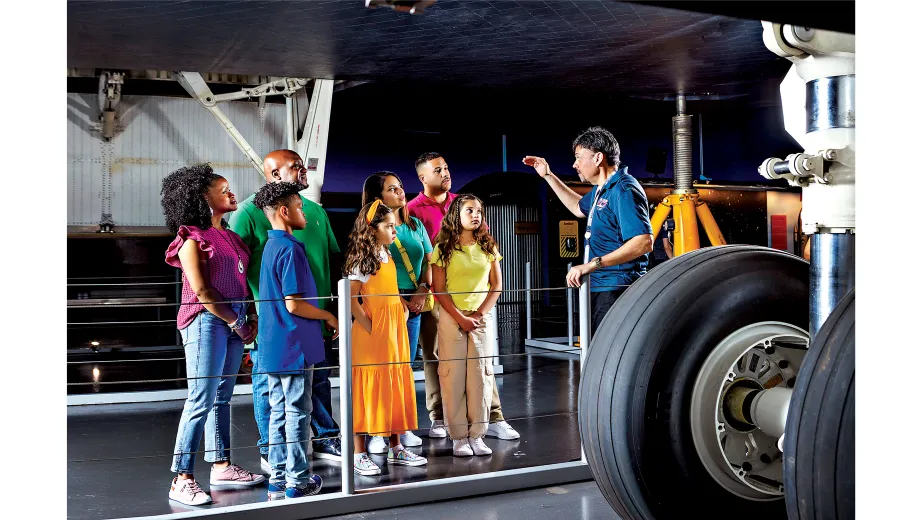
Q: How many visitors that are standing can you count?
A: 7